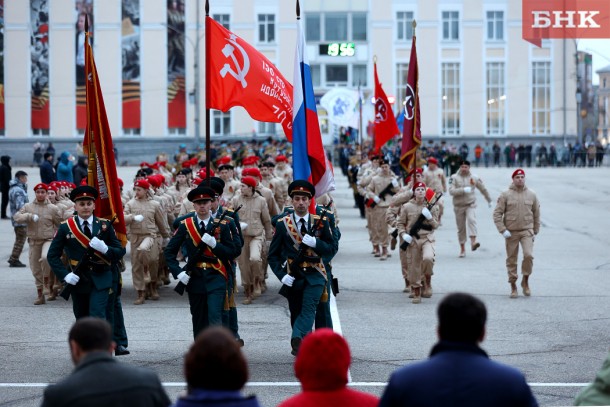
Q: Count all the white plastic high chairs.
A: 0